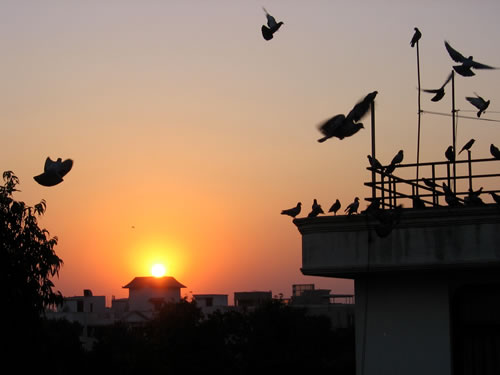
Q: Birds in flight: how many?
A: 6